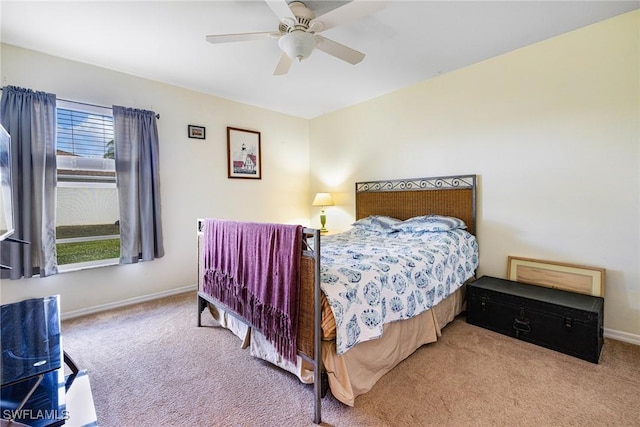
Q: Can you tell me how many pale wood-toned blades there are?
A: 5